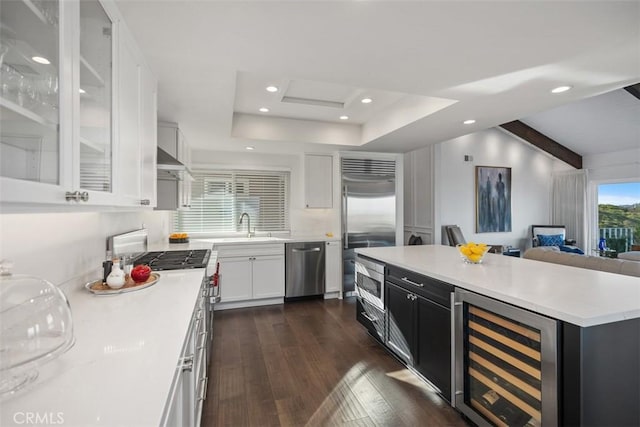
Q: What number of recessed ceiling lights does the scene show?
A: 7